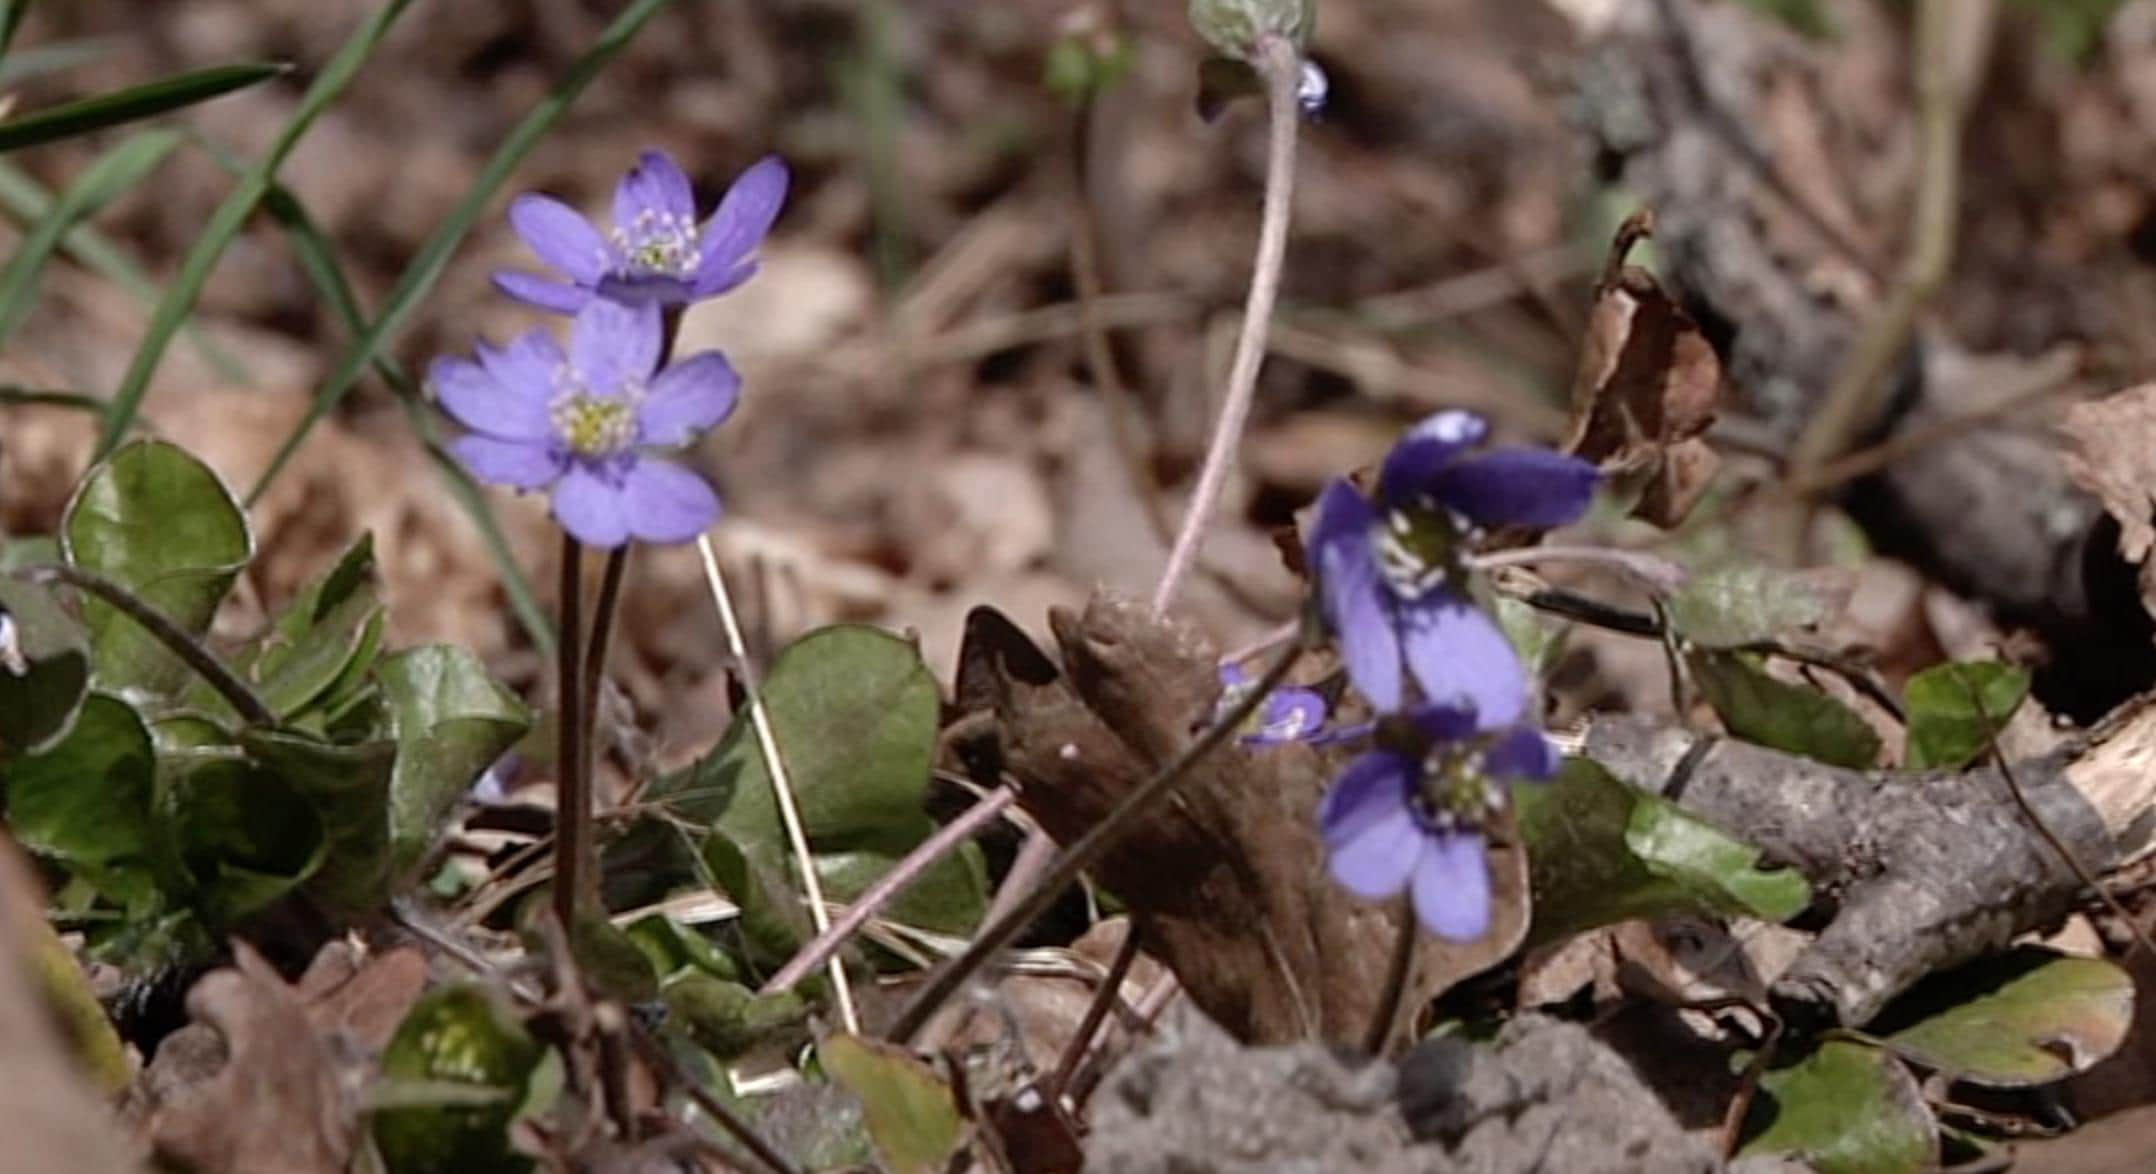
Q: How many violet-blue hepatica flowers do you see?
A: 5